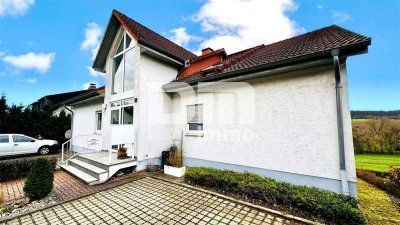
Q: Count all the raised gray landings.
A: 1